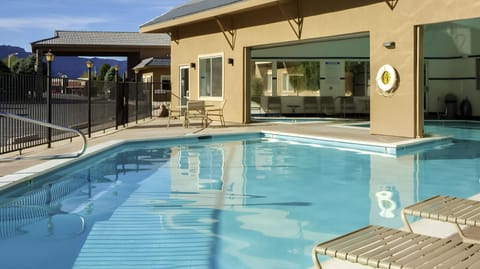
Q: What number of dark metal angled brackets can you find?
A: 4